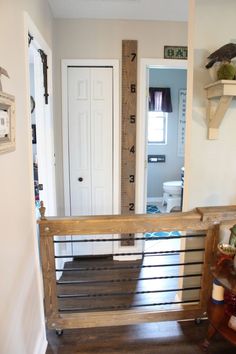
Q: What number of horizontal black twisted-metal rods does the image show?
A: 6